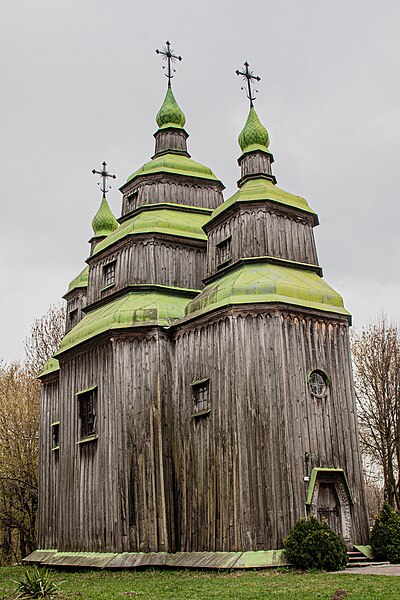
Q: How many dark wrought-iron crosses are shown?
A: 3